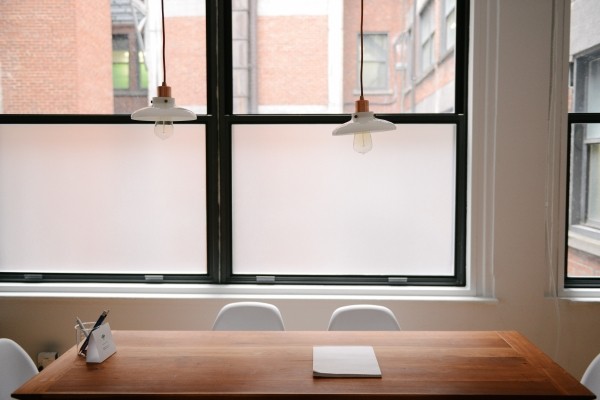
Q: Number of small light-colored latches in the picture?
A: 4